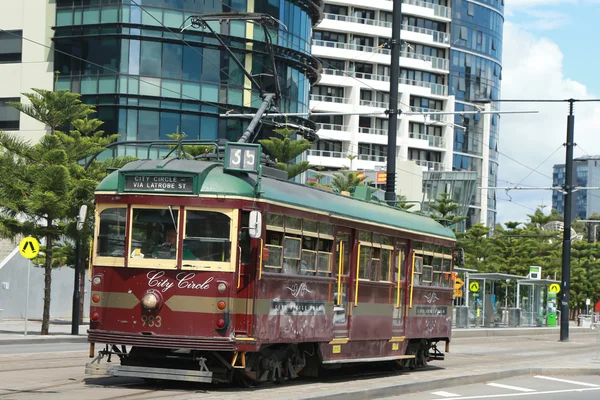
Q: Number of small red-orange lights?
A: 4